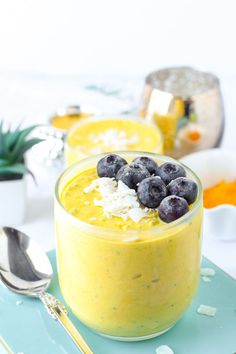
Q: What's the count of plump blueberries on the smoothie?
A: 7